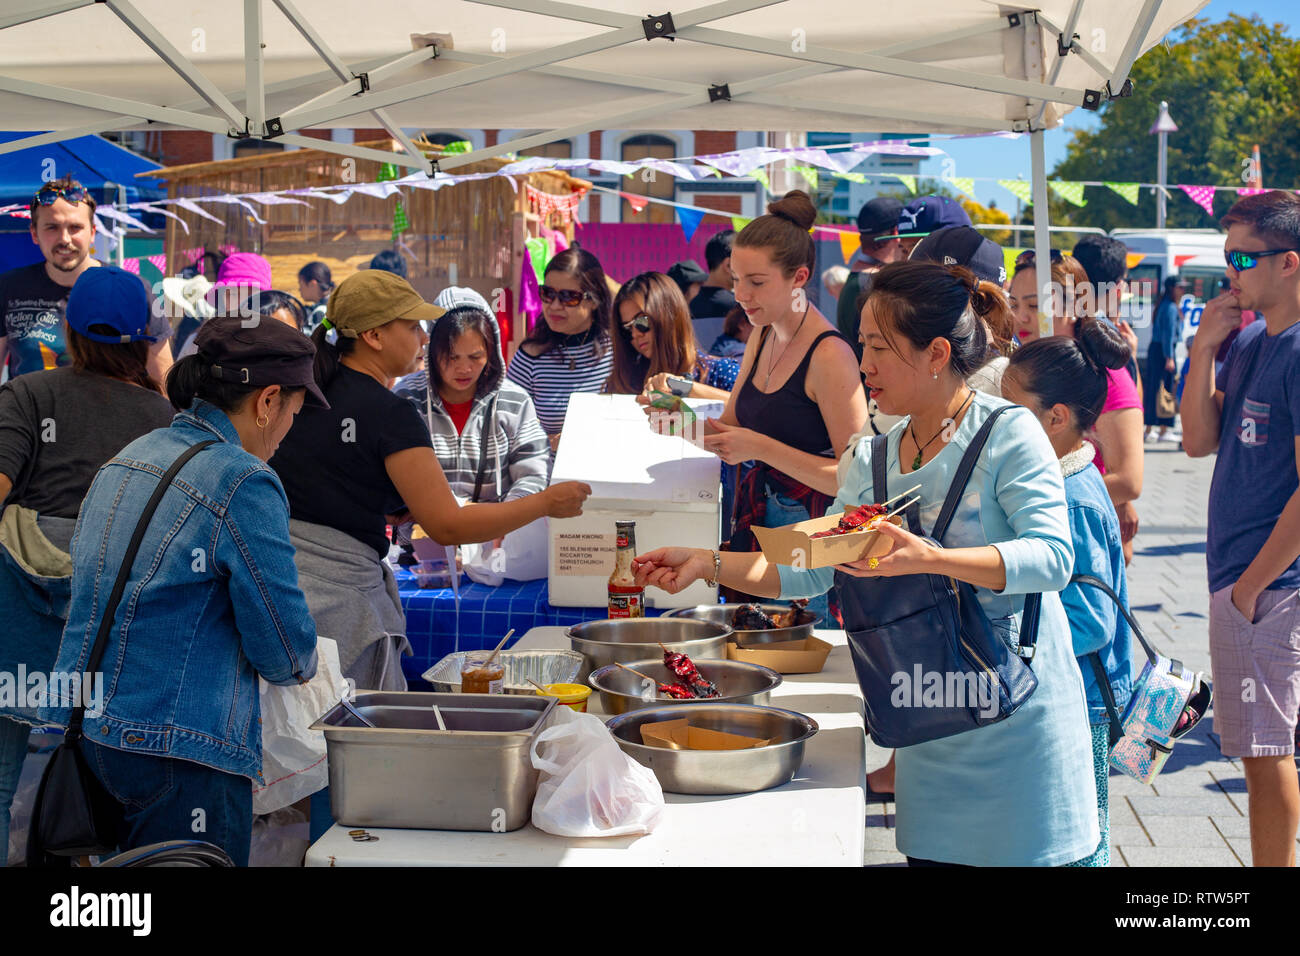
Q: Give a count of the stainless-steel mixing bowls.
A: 4